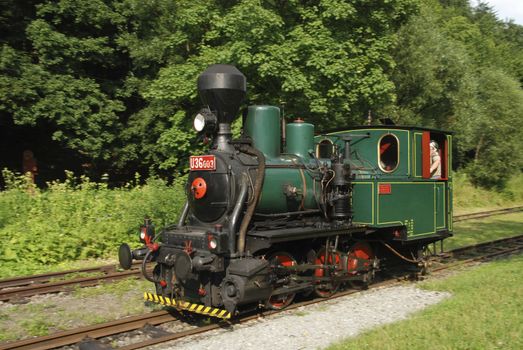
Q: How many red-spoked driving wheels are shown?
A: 3